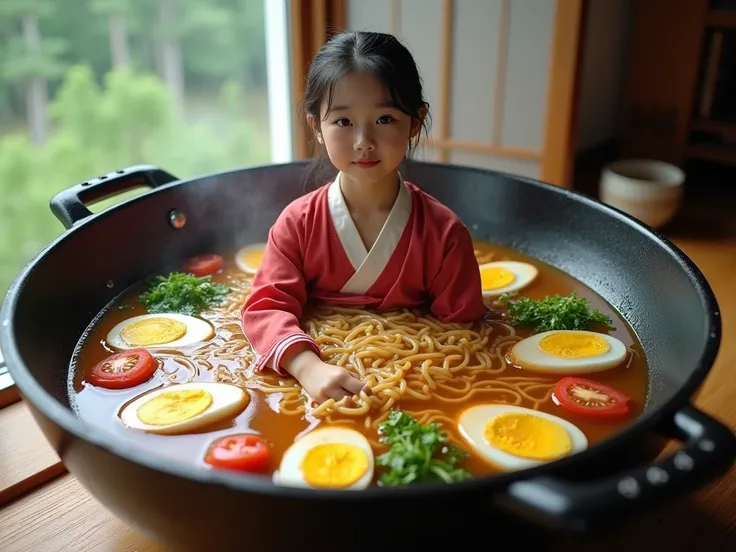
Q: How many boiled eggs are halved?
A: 7